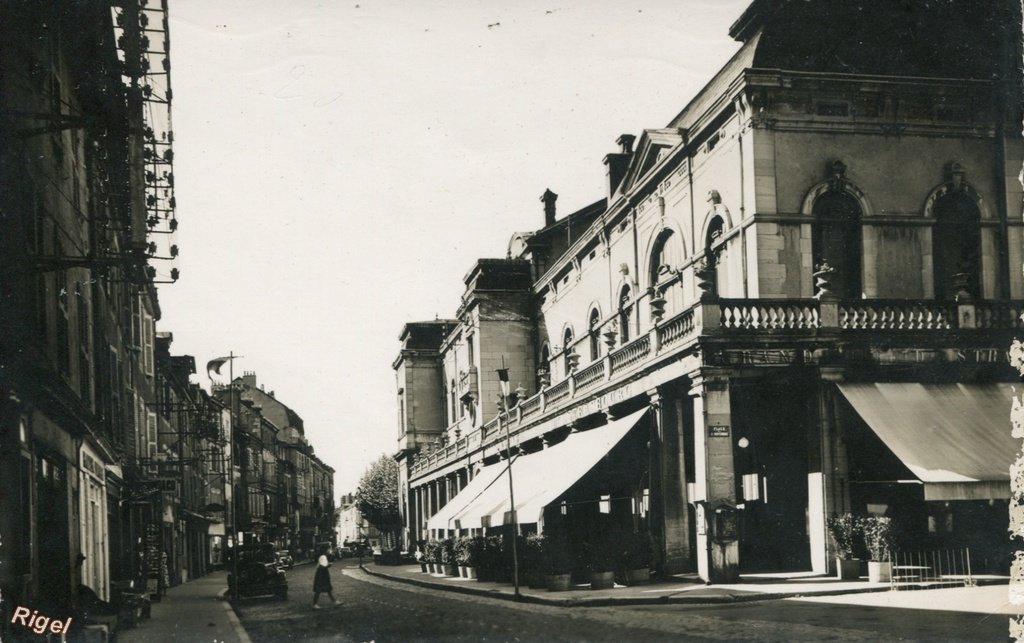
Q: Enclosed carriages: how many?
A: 0